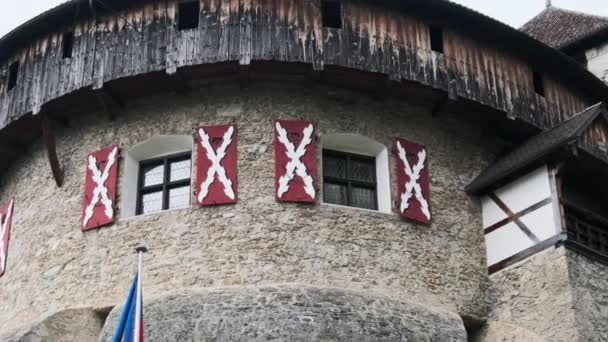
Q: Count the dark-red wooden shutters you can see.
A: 5